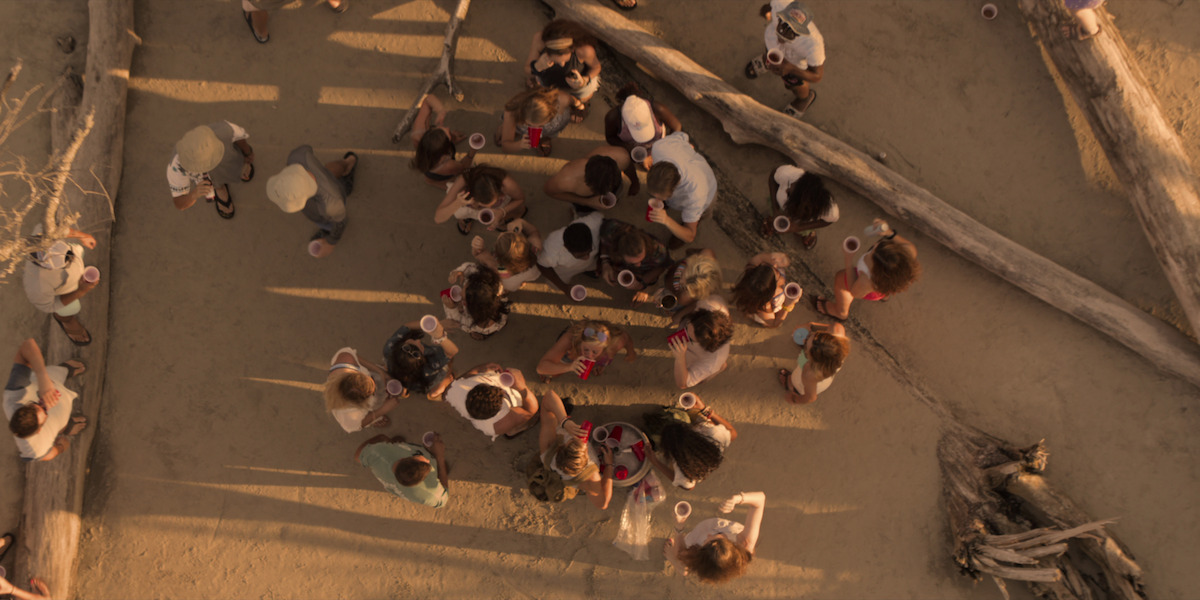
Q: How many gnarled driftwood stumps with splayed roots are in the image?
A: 1